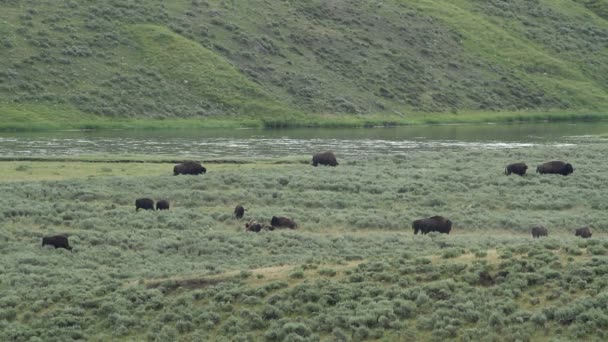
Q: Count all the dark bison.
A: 13